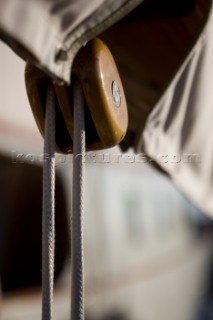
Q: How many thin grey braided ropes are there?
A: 2